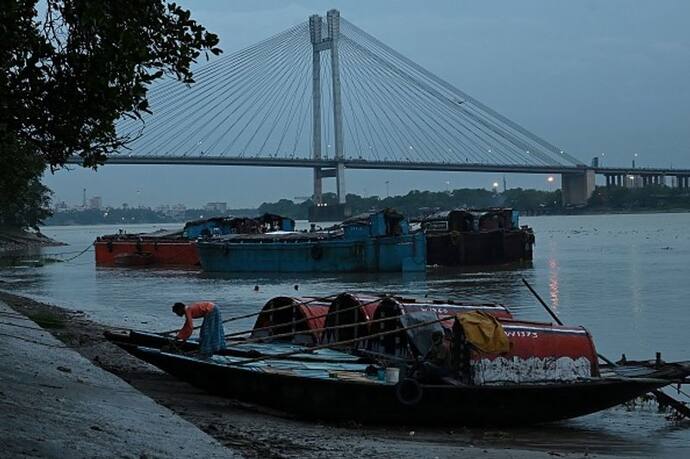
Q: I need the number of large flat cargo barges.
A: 3